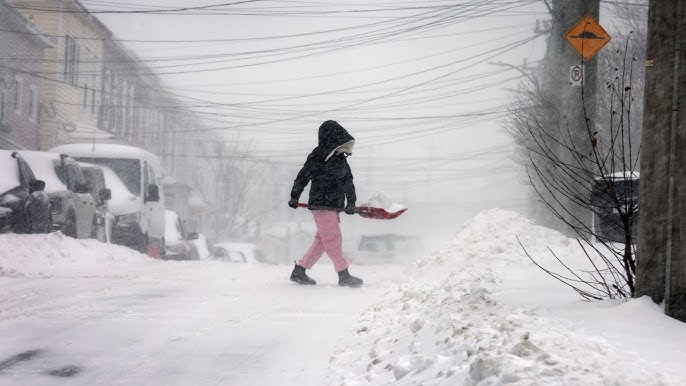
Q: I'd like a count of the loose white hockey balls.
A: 0